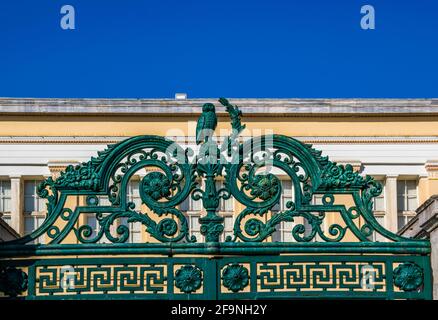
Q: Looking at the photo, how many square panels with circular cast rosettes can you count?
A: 4